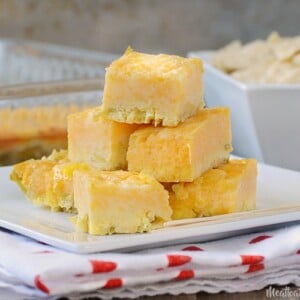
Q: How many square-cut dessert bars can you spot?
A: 6